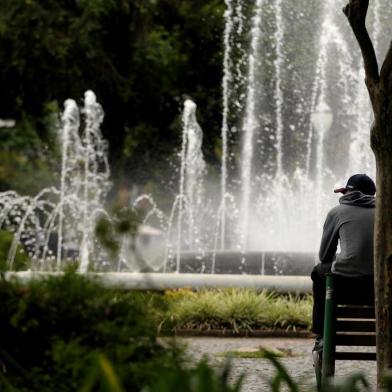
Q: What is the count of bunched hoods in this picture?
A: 1